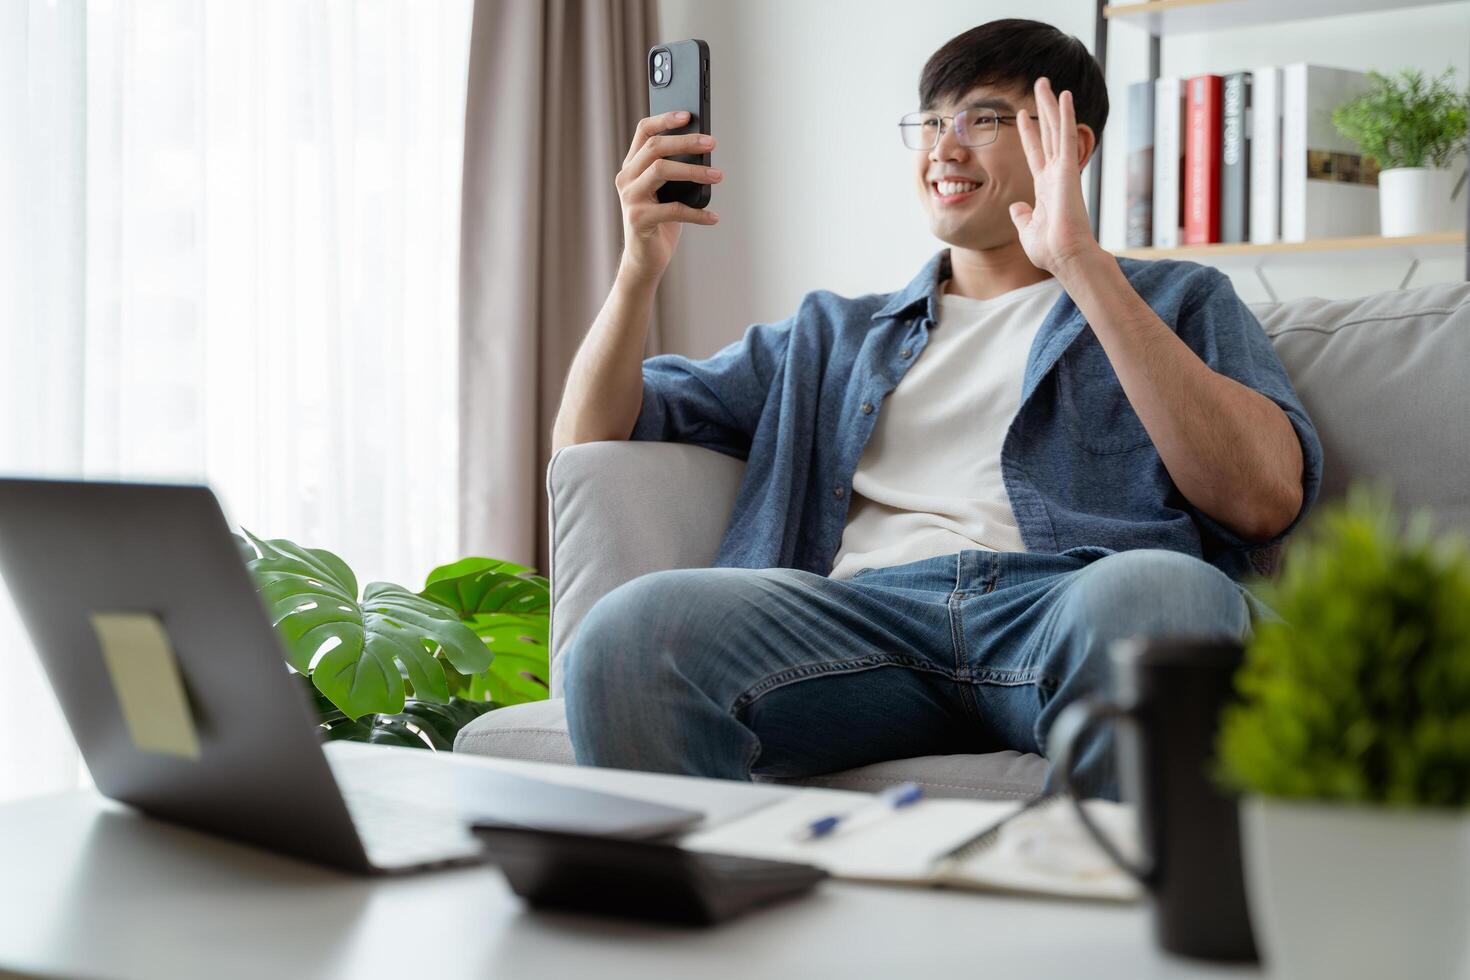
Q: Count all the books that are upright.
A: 6